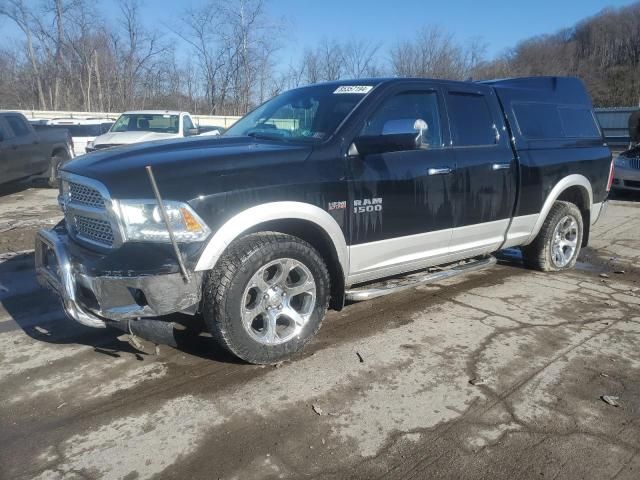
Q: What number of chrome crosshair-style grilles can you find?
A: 1